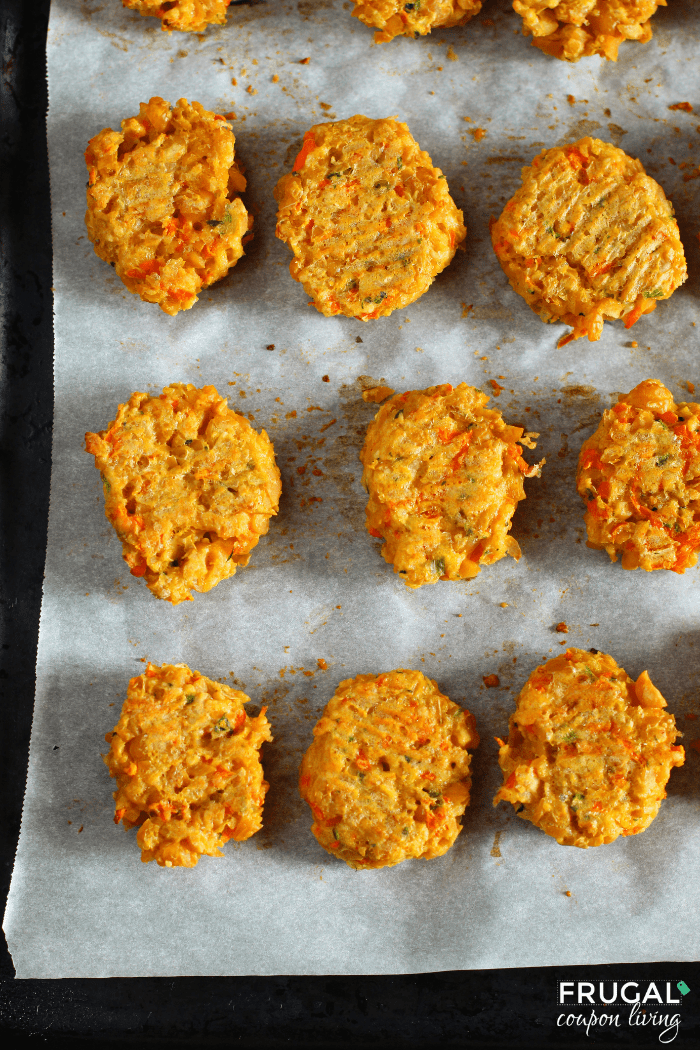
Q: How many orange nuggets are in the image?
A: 12